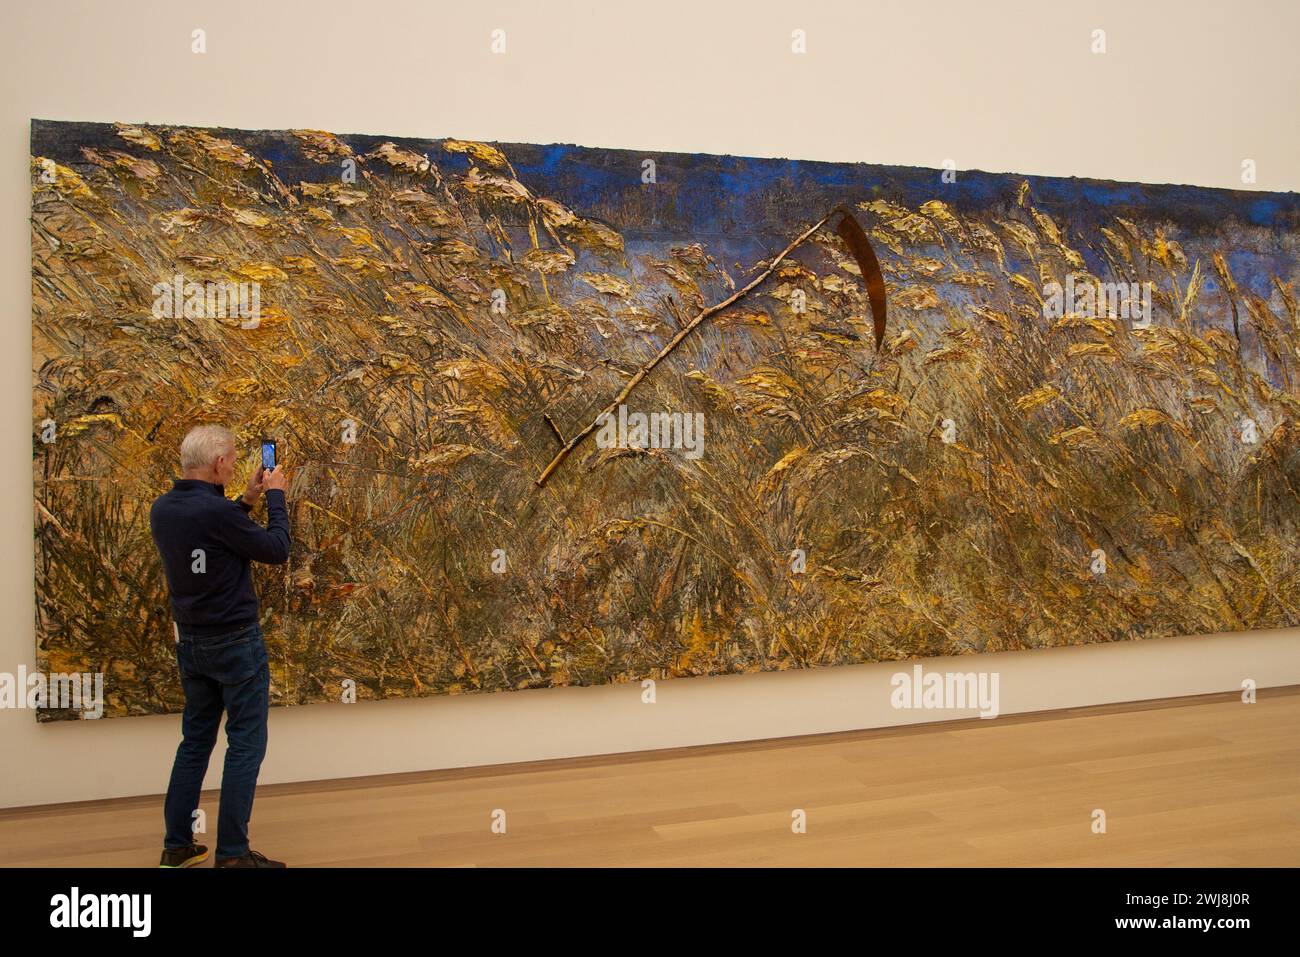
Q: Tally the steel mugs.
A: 0